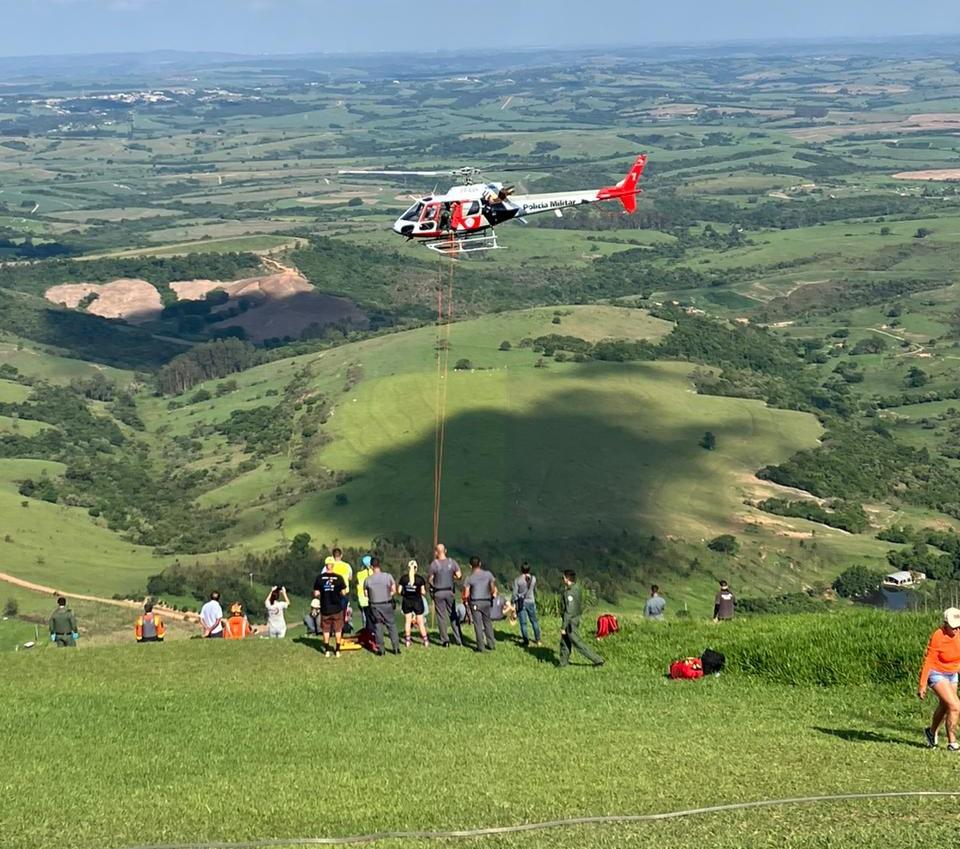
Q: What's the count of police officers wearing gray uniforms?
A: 3